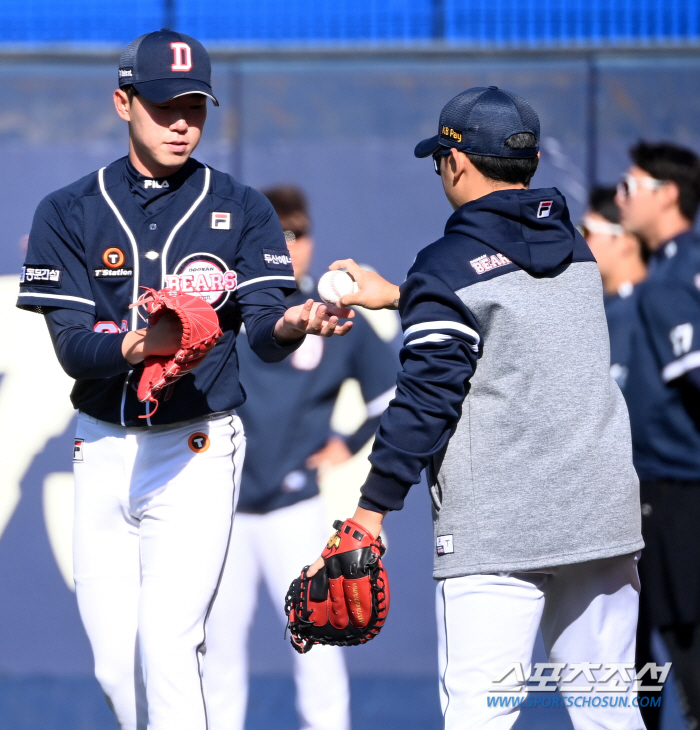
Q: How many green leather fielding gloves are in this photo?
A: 0